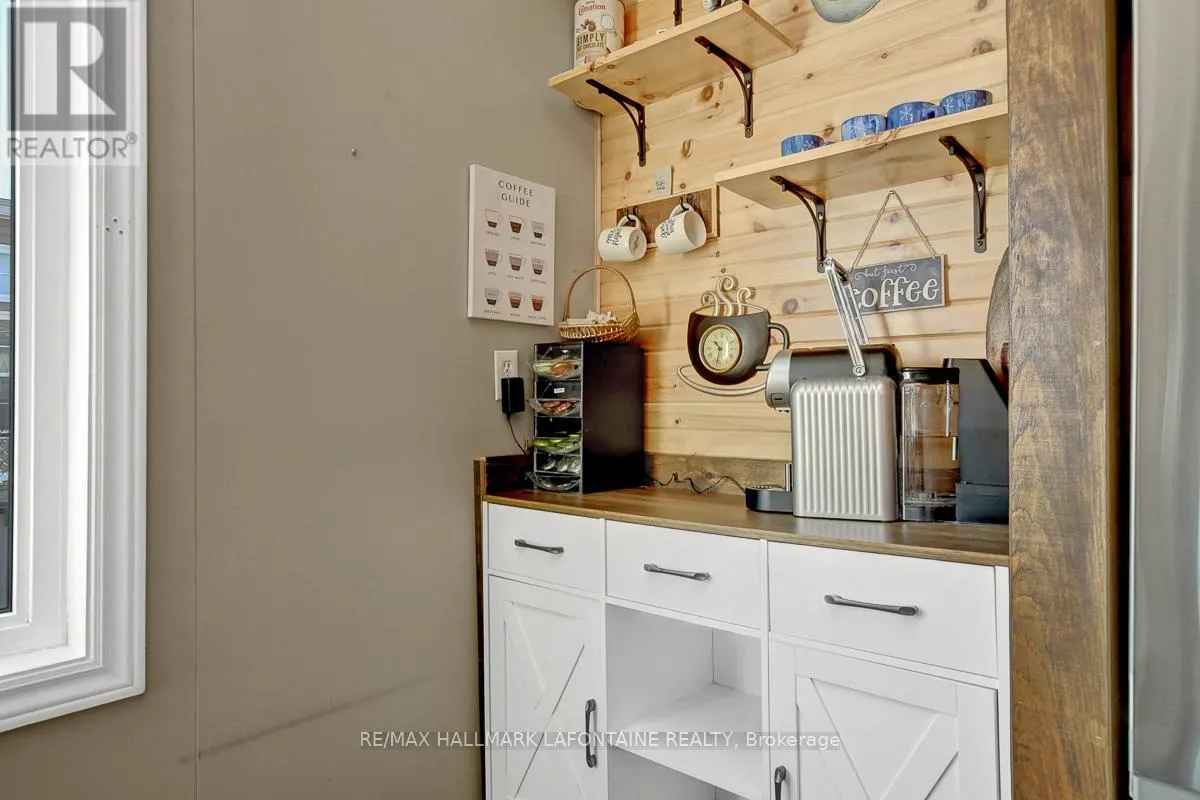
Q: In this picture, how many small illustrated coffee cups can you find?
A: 9